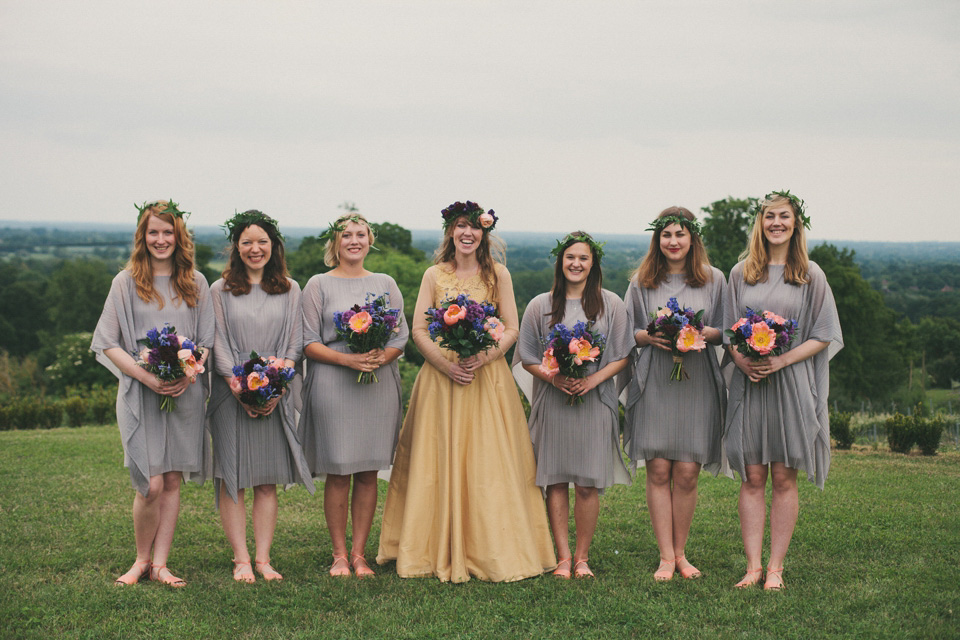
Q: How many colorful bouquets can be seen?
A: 7